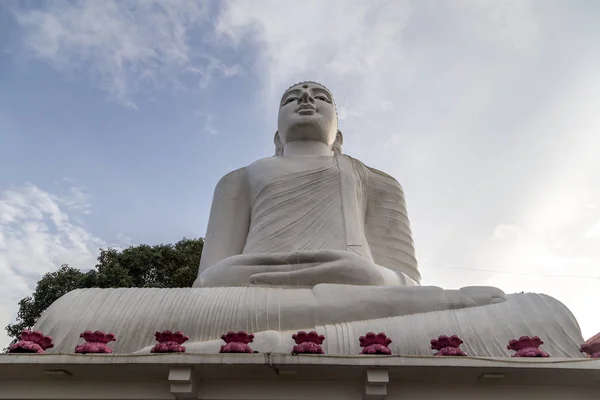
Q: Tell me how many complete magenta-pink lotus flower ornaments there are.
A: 8